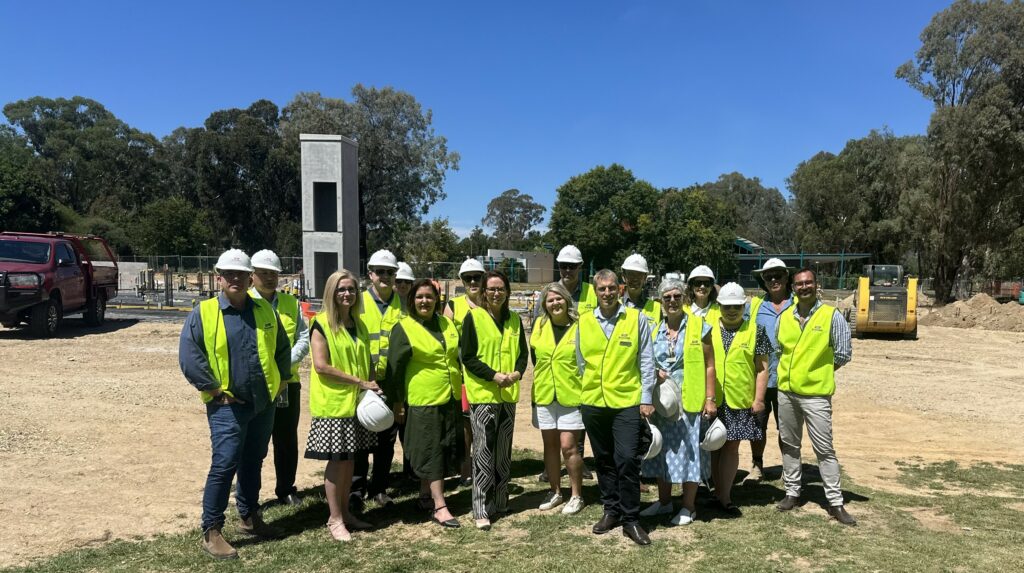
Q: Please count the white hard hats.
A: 14